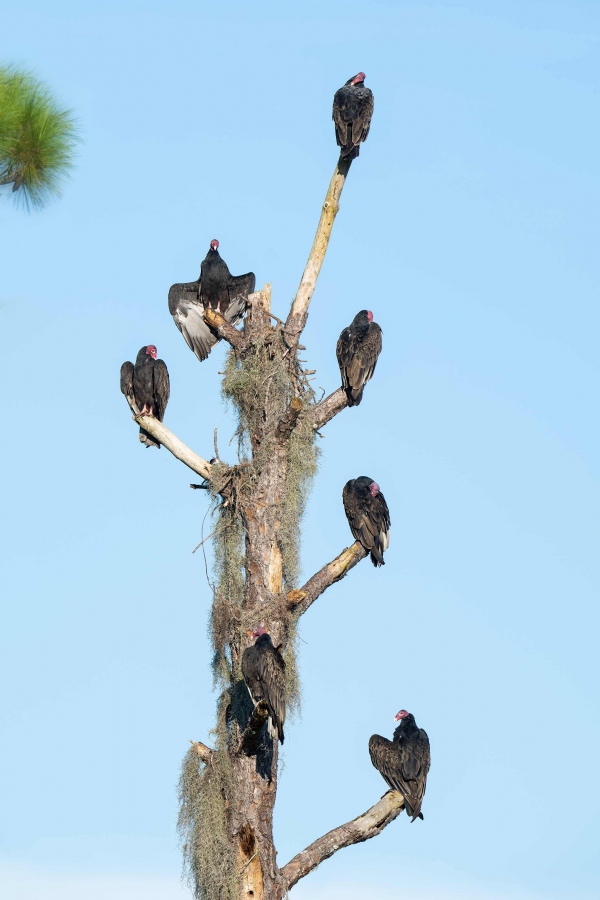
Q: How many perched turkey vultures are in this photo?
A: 7